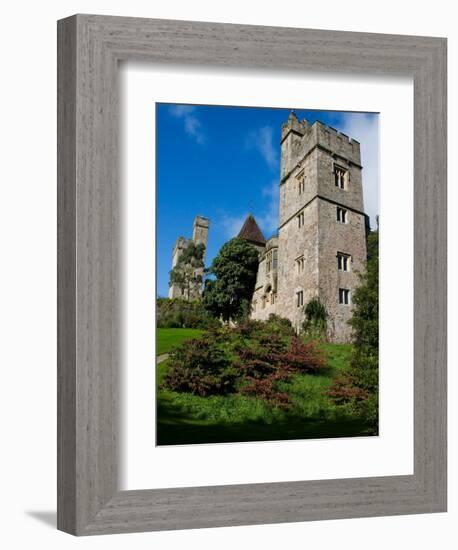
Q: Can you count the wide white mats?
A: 1